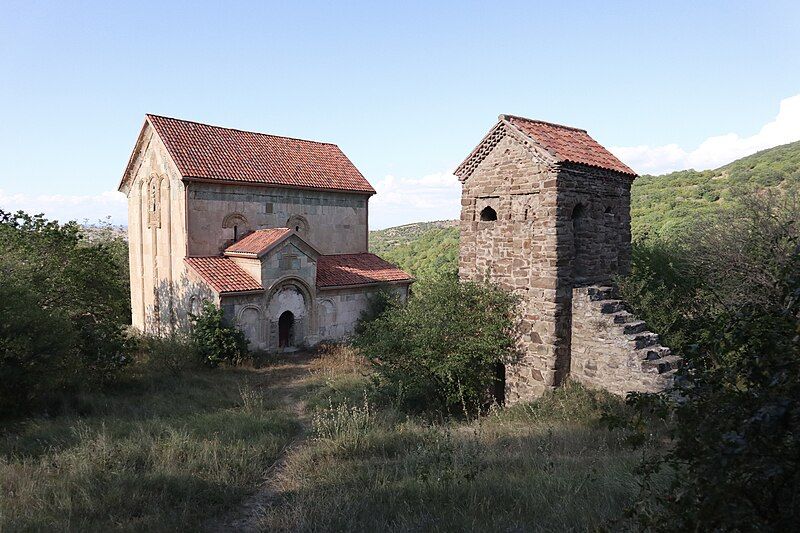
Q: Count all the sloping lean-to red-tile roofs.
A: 2